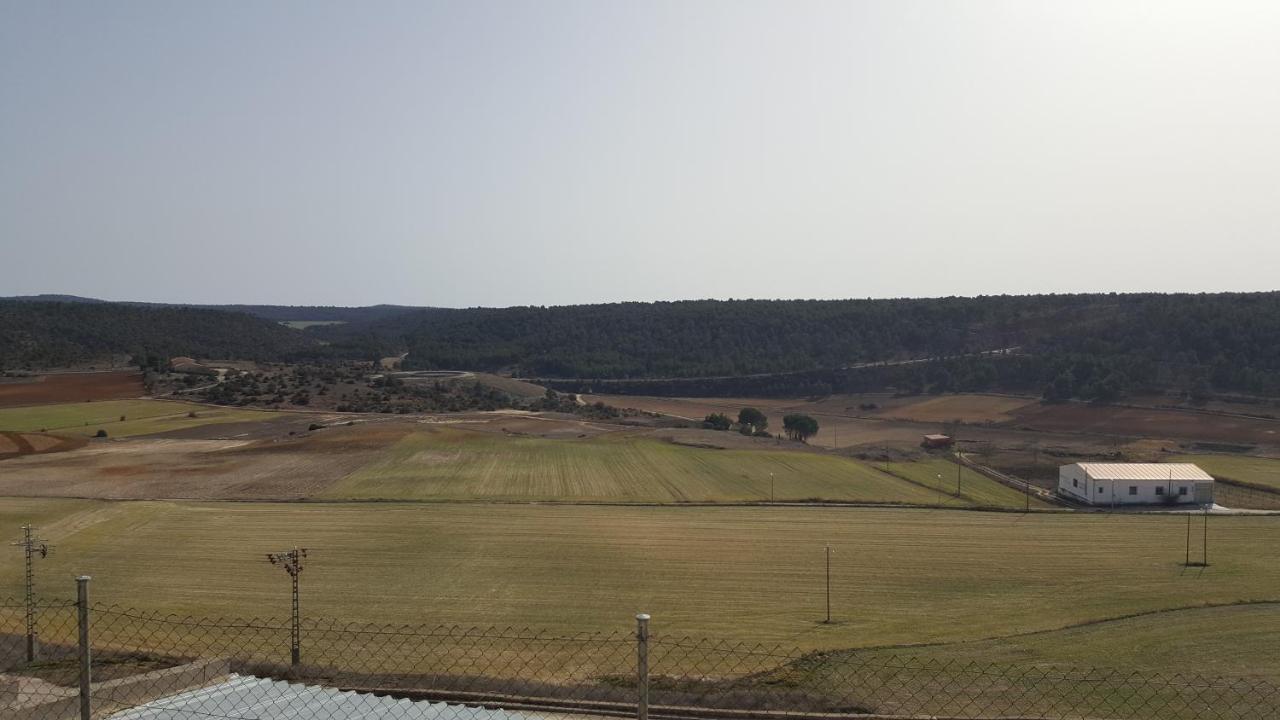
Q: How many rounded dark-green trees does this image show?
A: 3